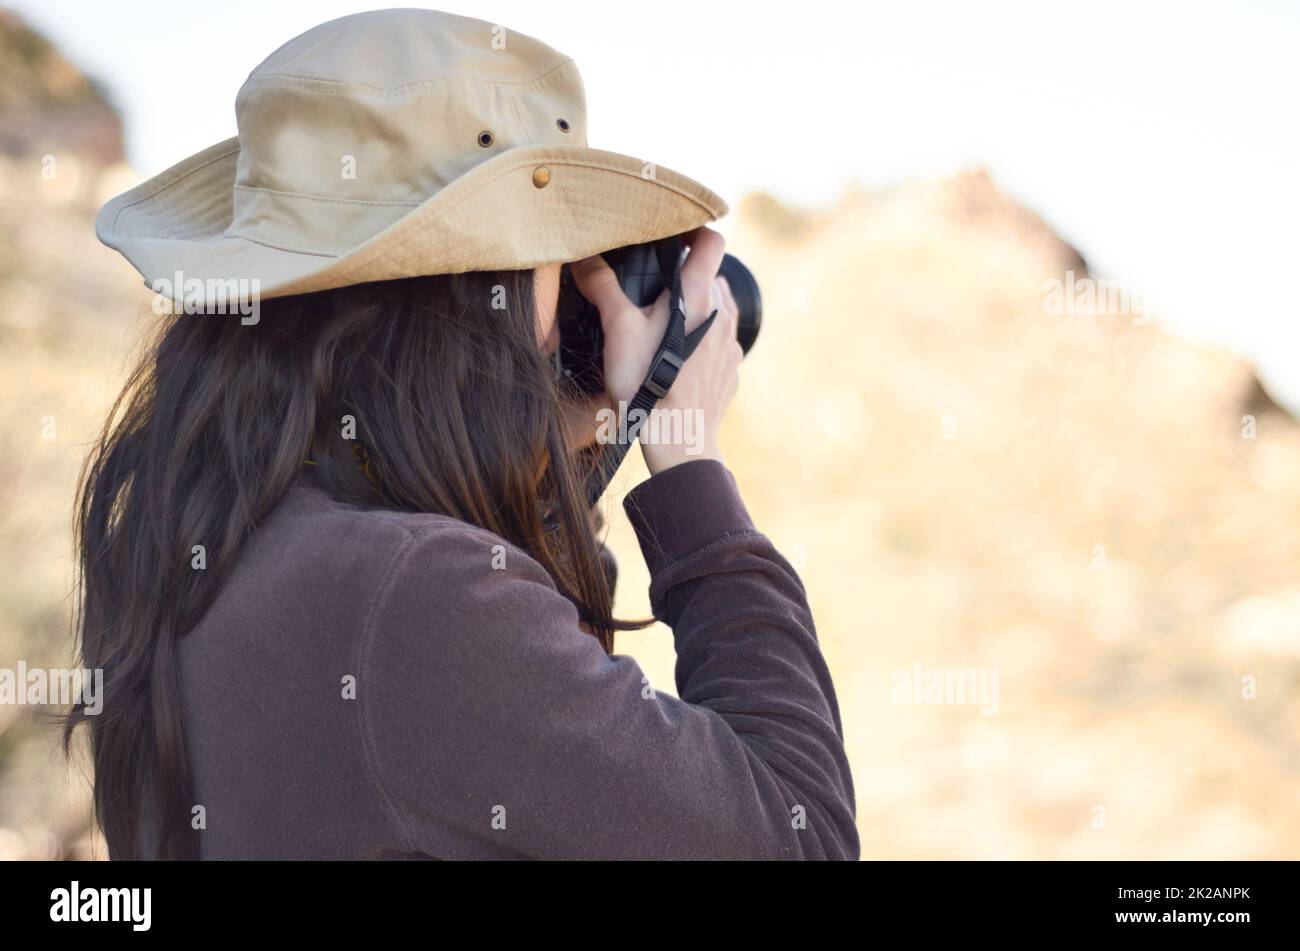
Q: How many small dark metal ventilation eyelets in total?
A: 2